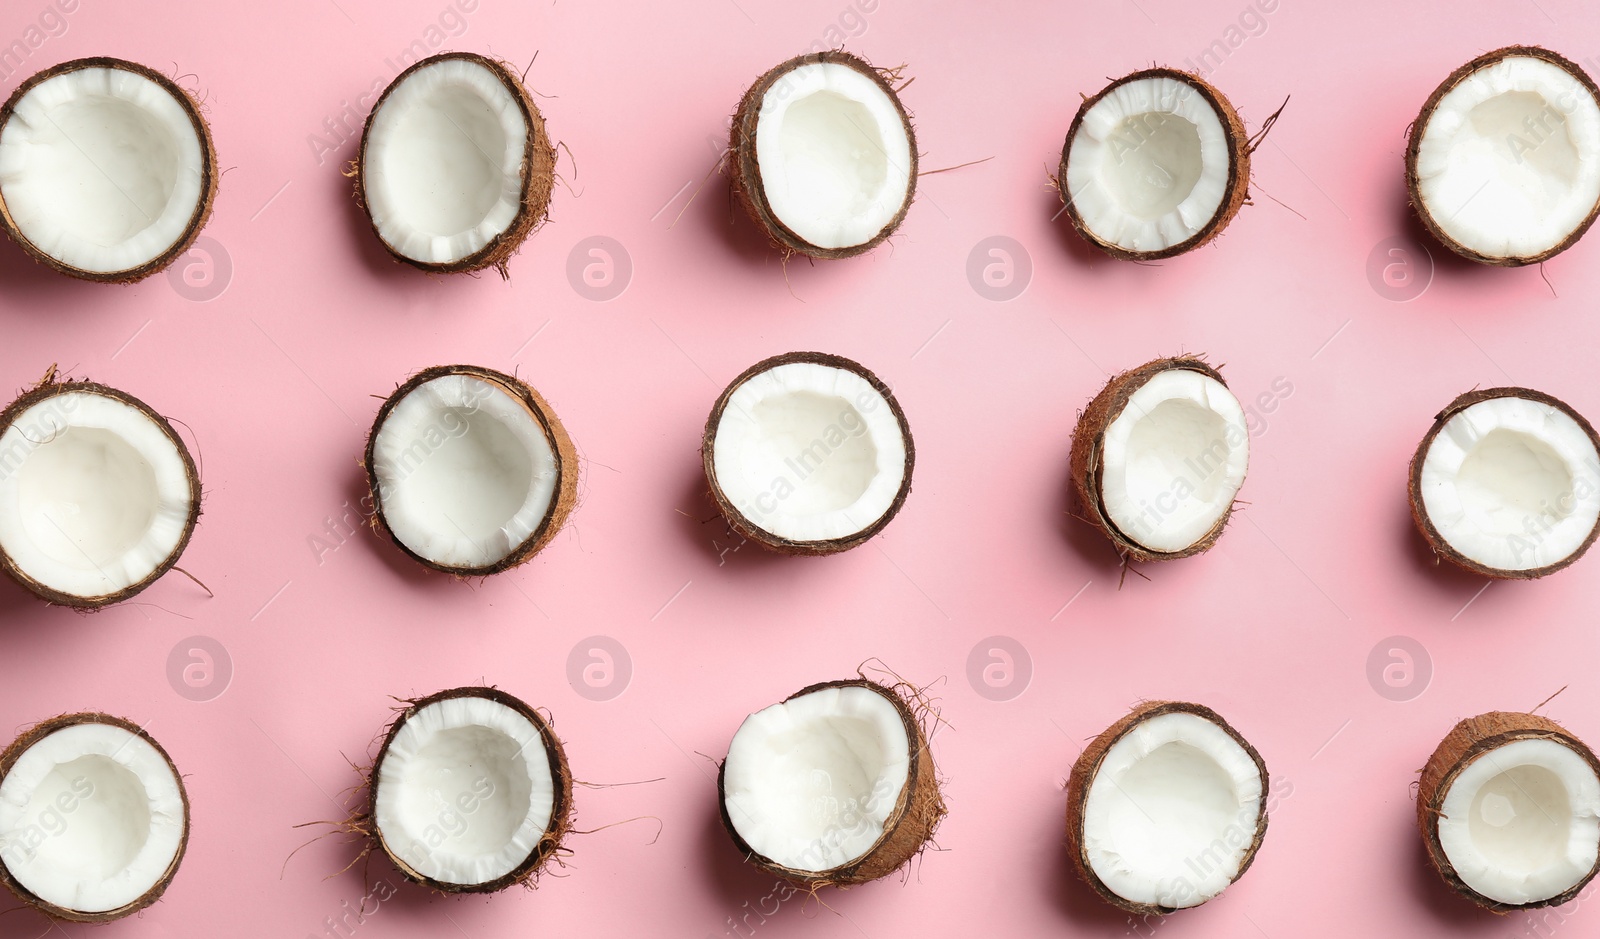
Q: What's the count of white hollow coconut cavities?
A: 15